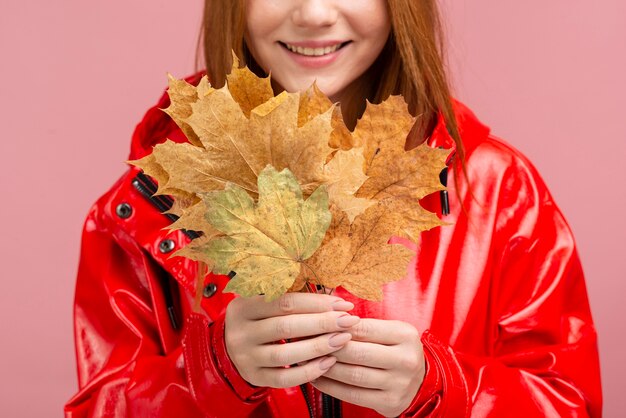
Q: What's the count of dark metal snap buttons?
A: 3